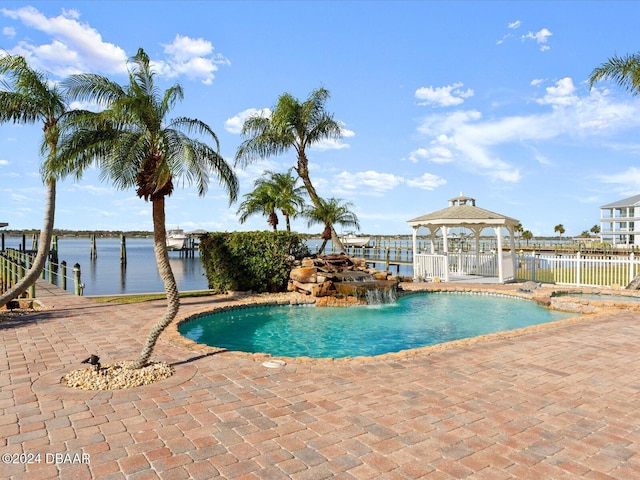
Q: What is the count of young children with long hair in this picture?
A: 0